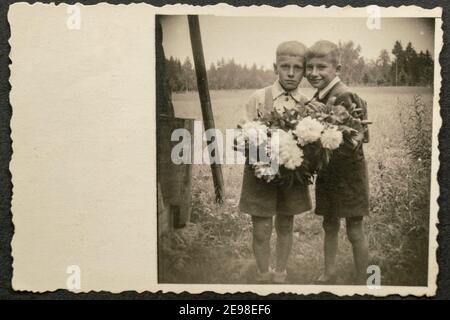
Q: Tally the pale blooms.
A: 5